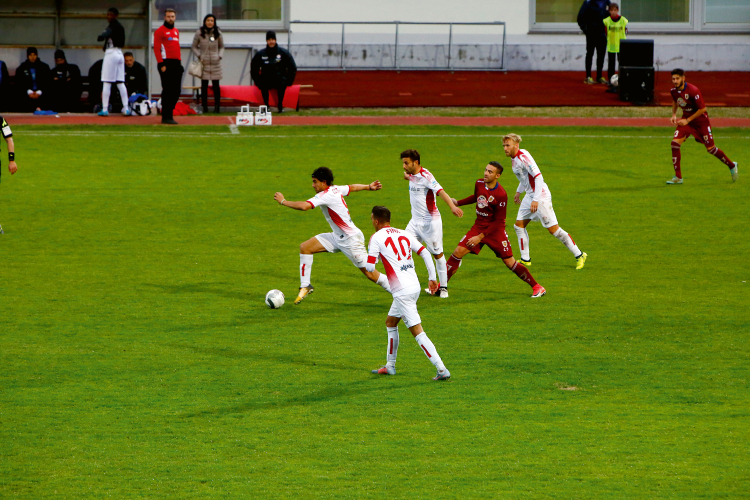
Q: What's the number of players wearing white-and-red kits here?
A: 4